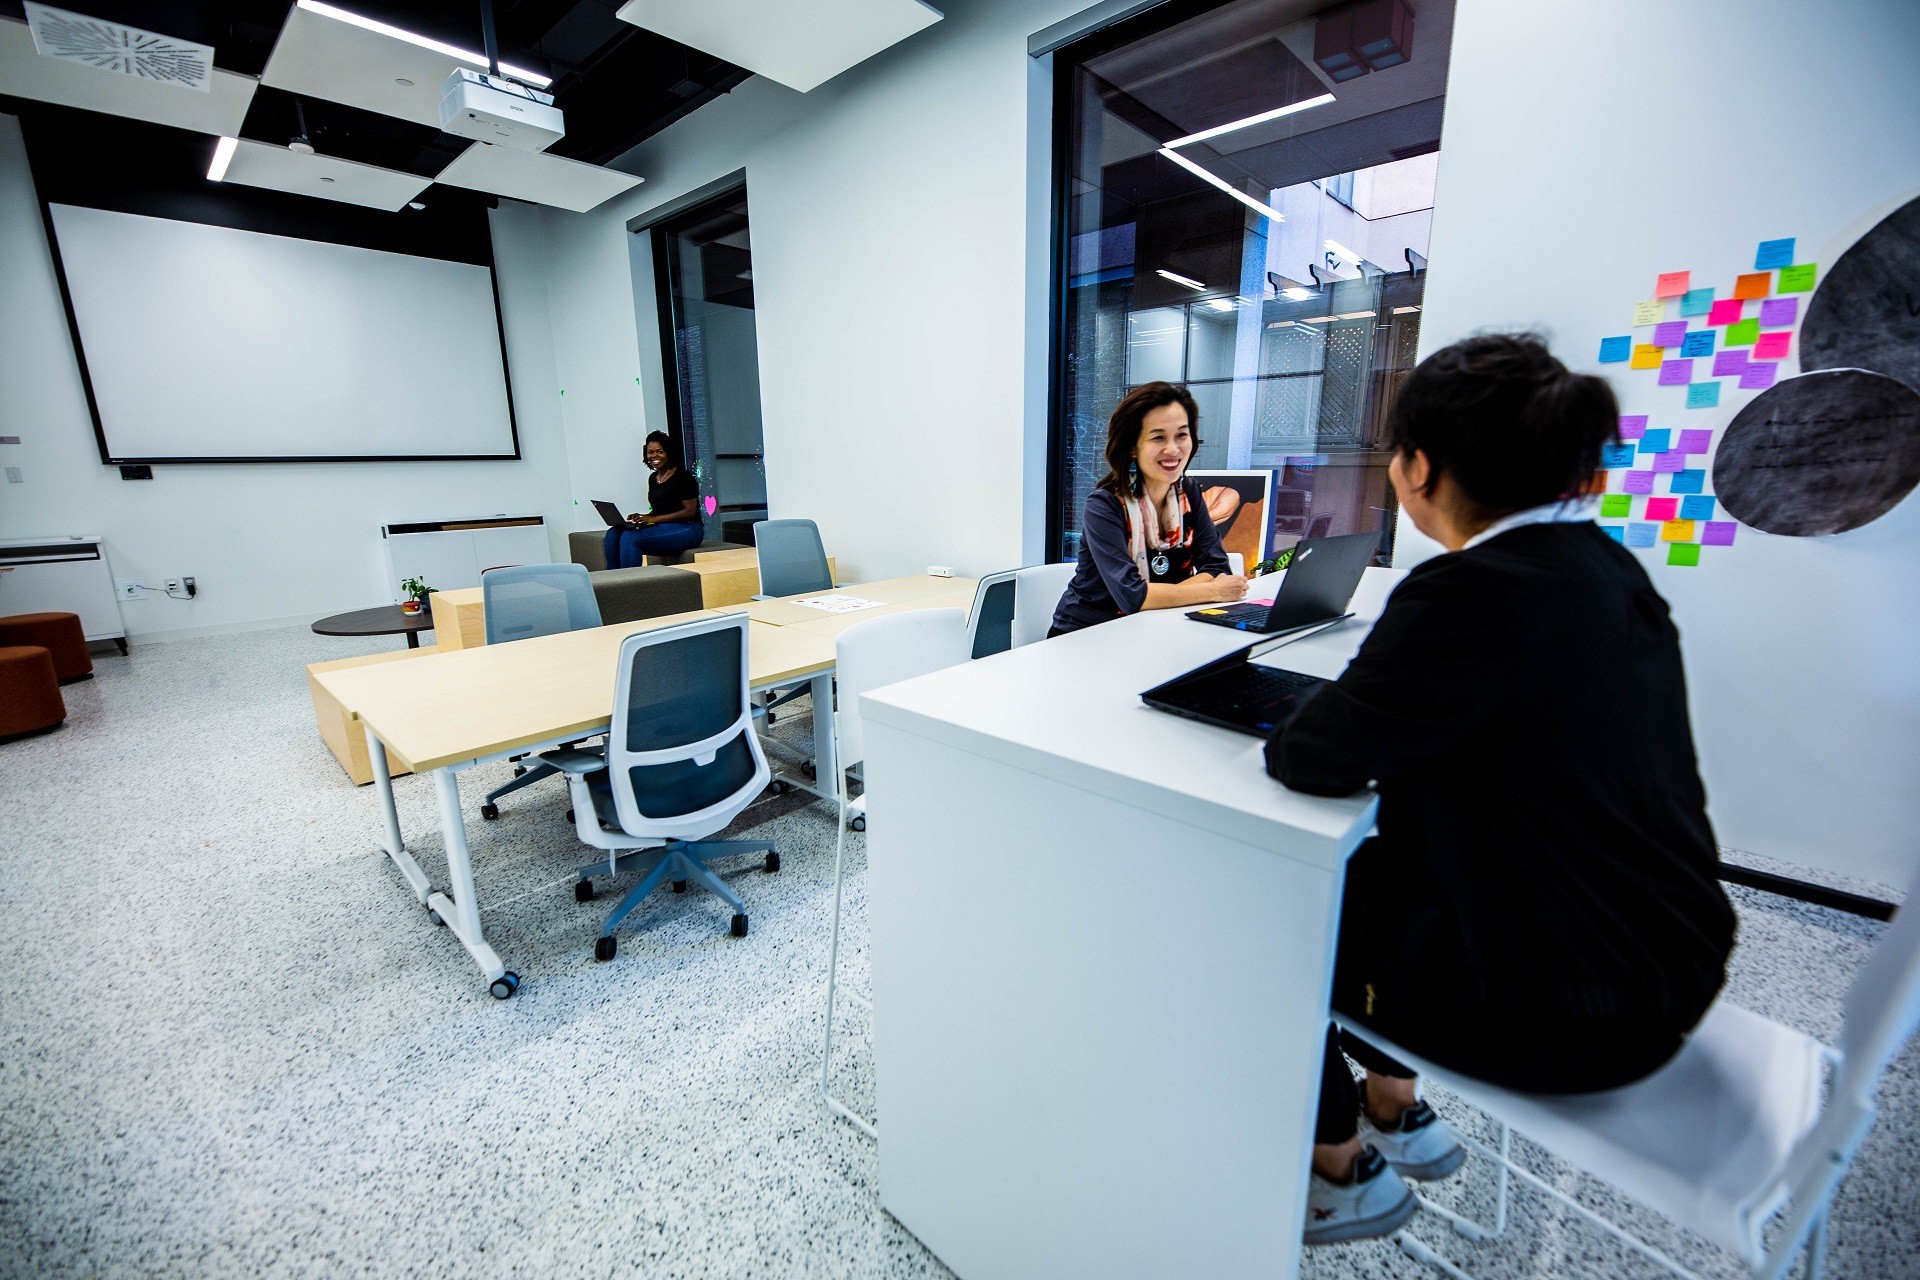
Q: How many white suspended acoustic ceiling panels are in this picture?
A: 5